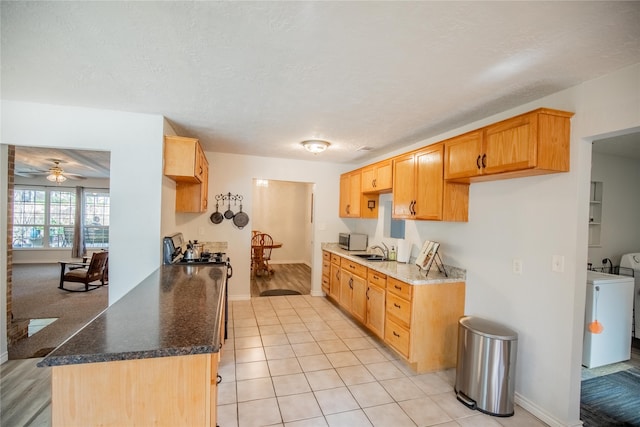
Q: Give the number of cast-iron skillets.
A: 3